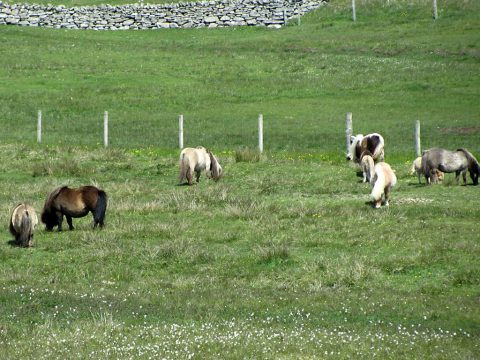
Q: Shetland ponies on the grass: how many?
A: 8